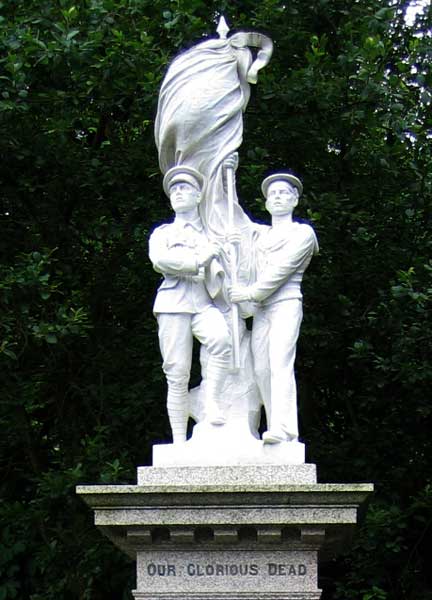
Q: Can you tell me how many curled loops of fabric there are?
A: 1